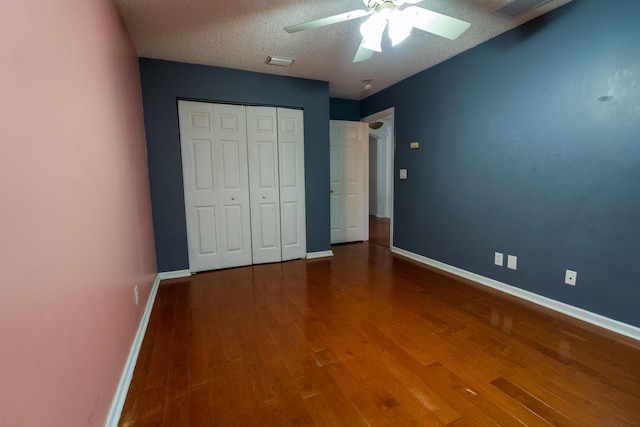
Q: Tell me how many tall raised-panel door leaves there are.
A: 5